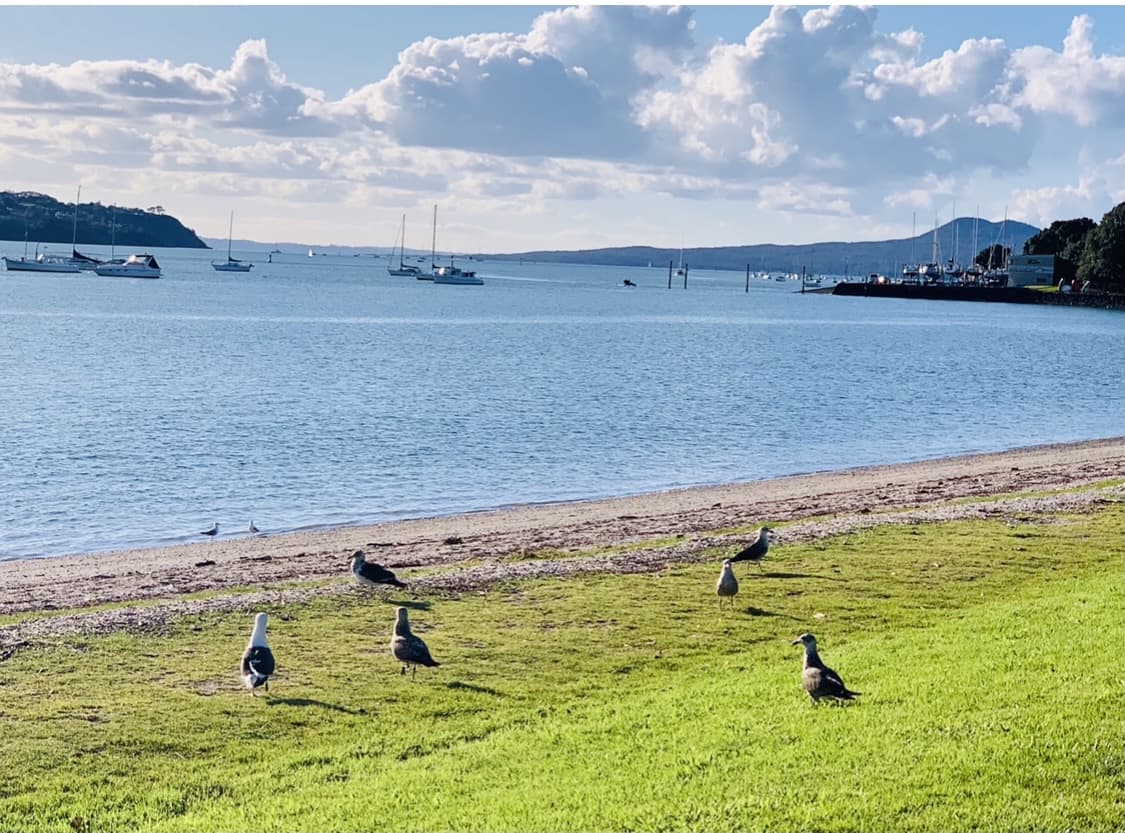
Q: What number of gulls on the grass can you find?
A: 6